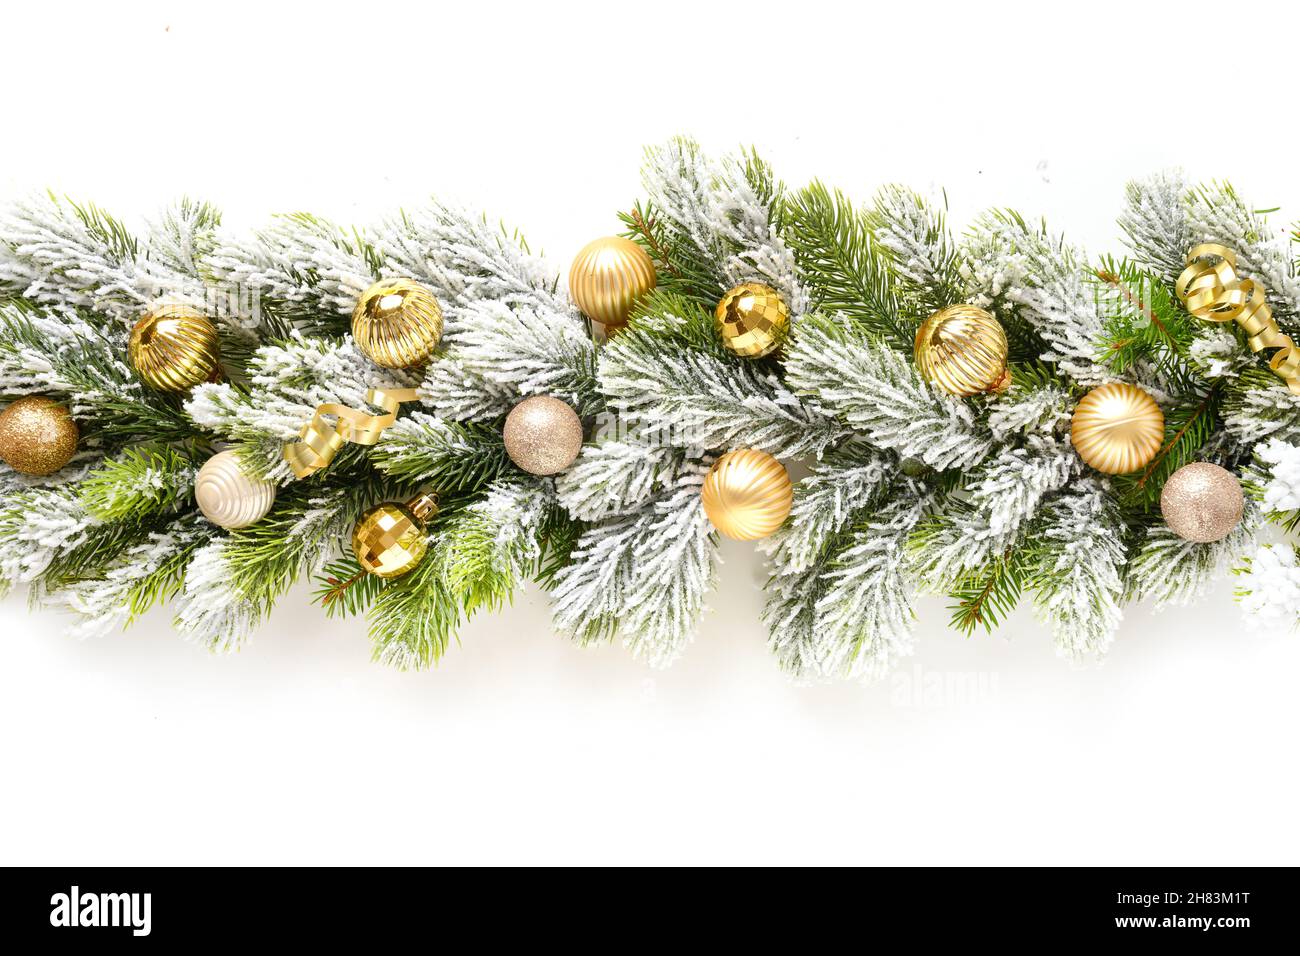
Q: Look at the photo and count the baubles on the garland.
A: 12